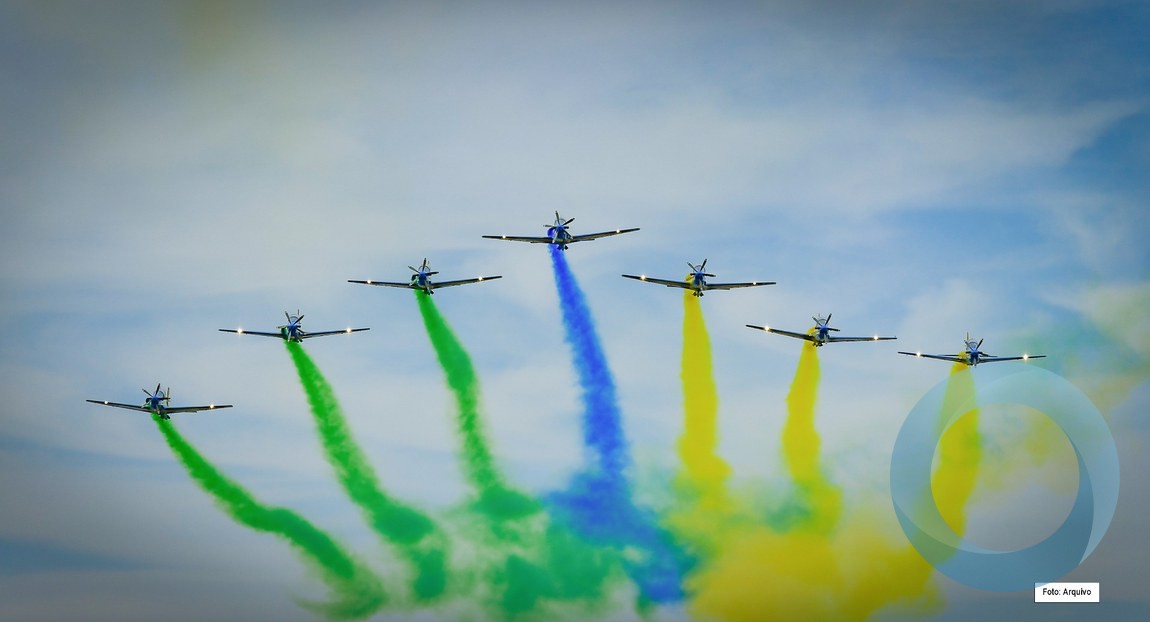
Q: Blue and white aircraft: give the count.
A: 7